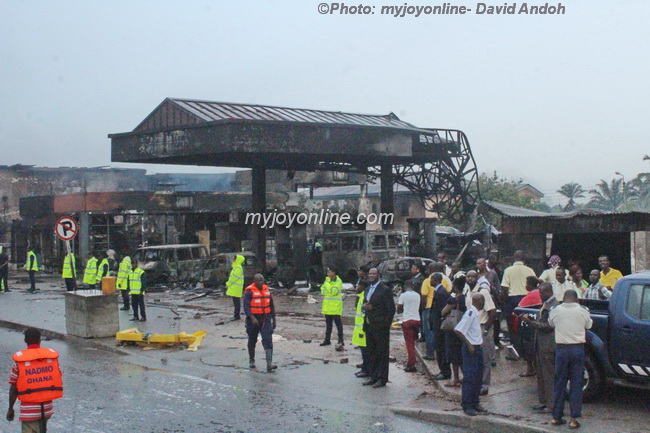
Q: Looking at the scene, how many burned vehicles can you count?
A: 4